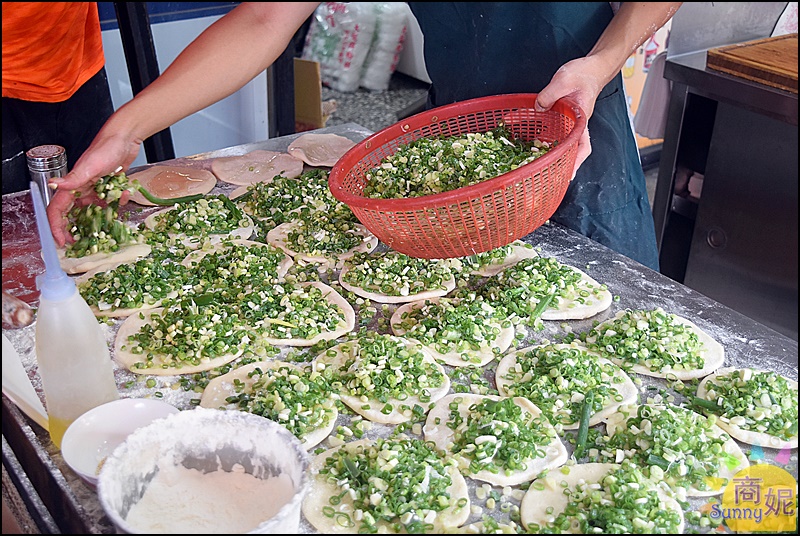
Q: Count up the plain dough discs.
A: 3